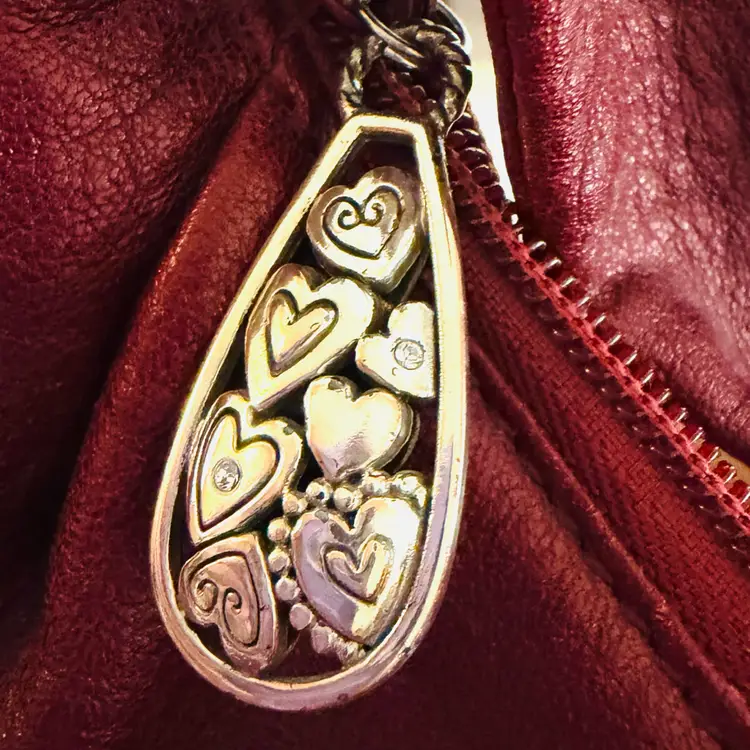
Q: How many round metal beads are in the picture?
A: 12